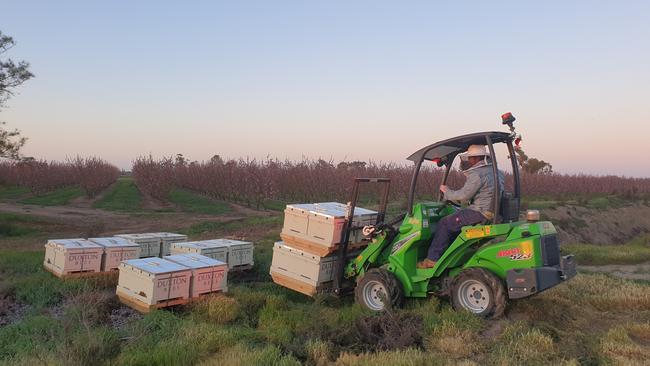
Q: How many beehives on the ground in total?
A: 8